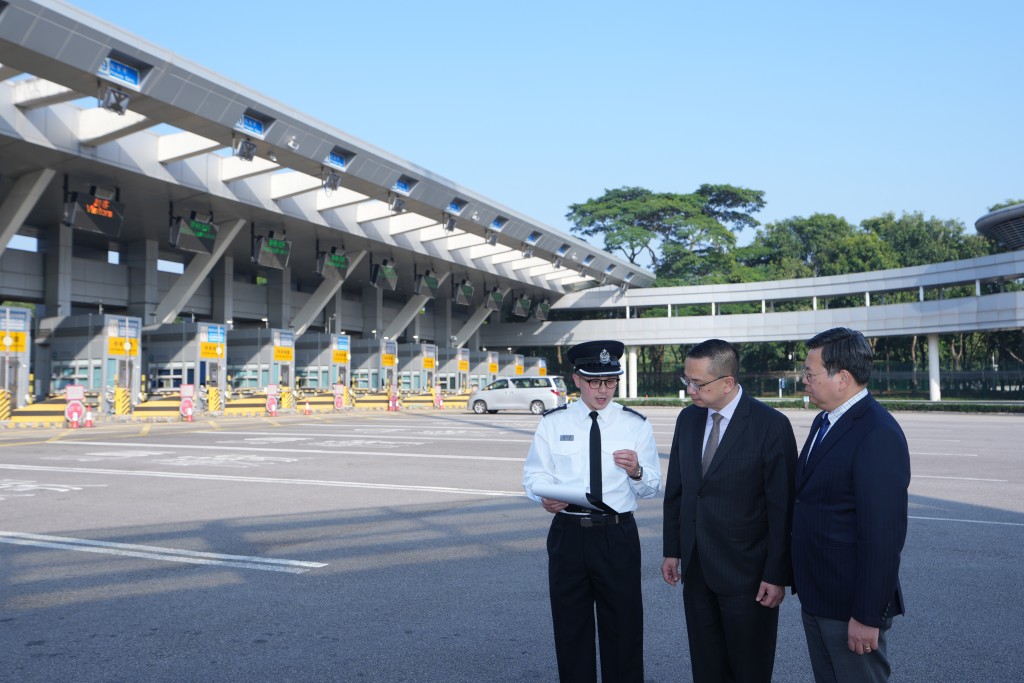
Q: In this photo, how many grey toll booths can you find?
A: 11